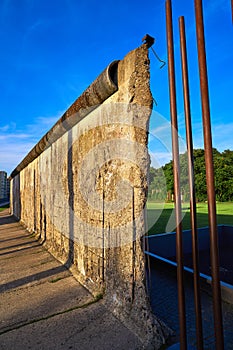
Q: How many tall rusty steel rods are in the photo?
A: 3